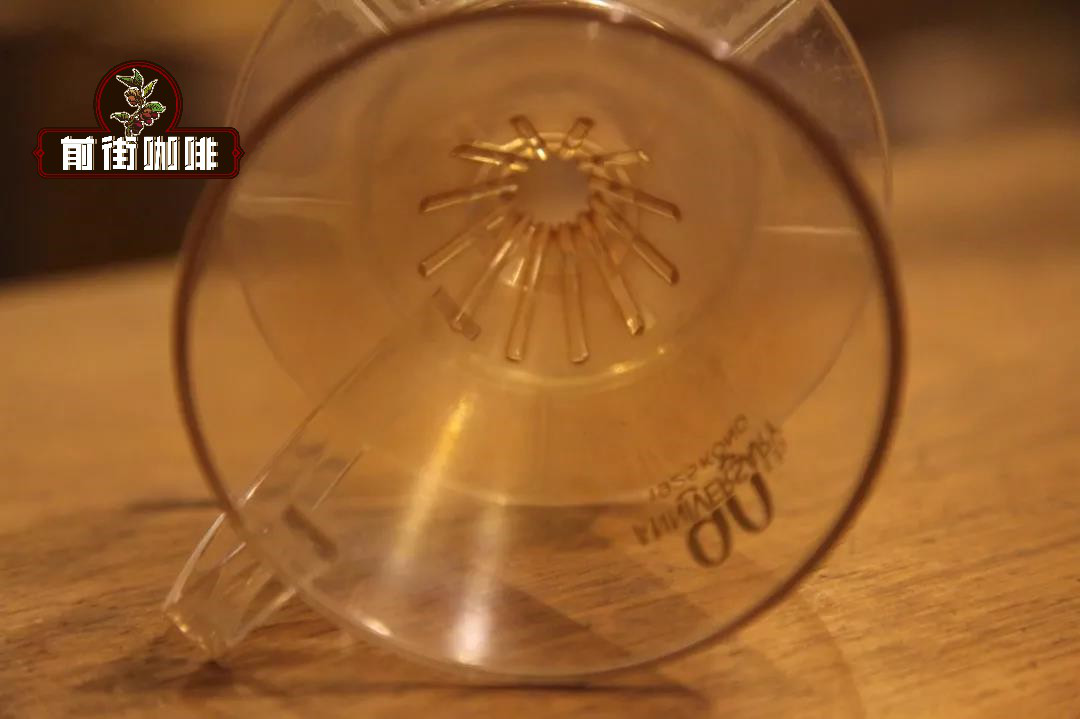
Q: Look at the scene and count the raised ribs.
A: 12